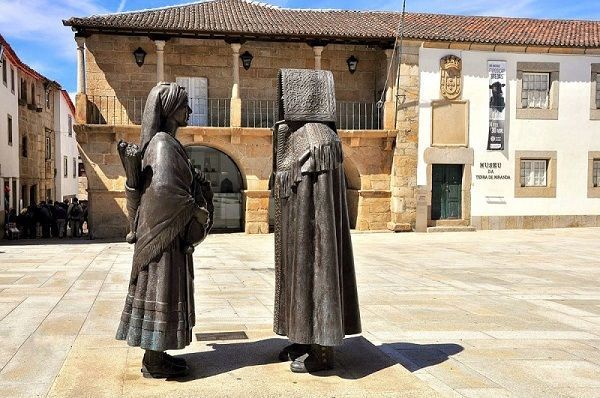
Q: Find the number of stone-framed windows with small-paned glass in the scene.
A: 4